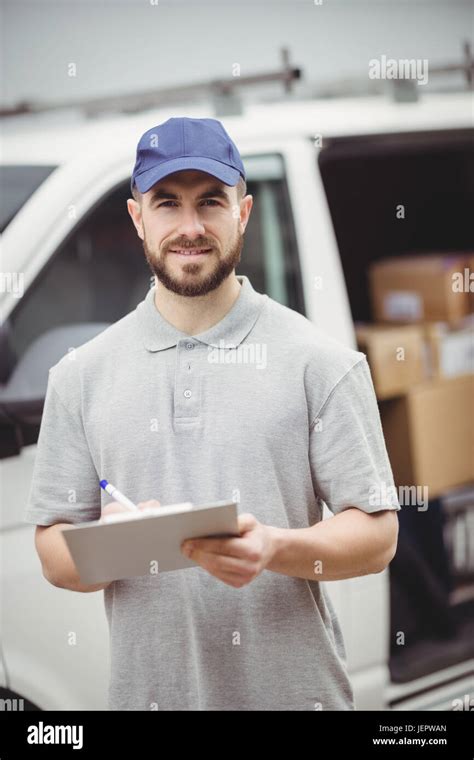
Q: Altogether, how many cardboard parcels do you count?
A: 4